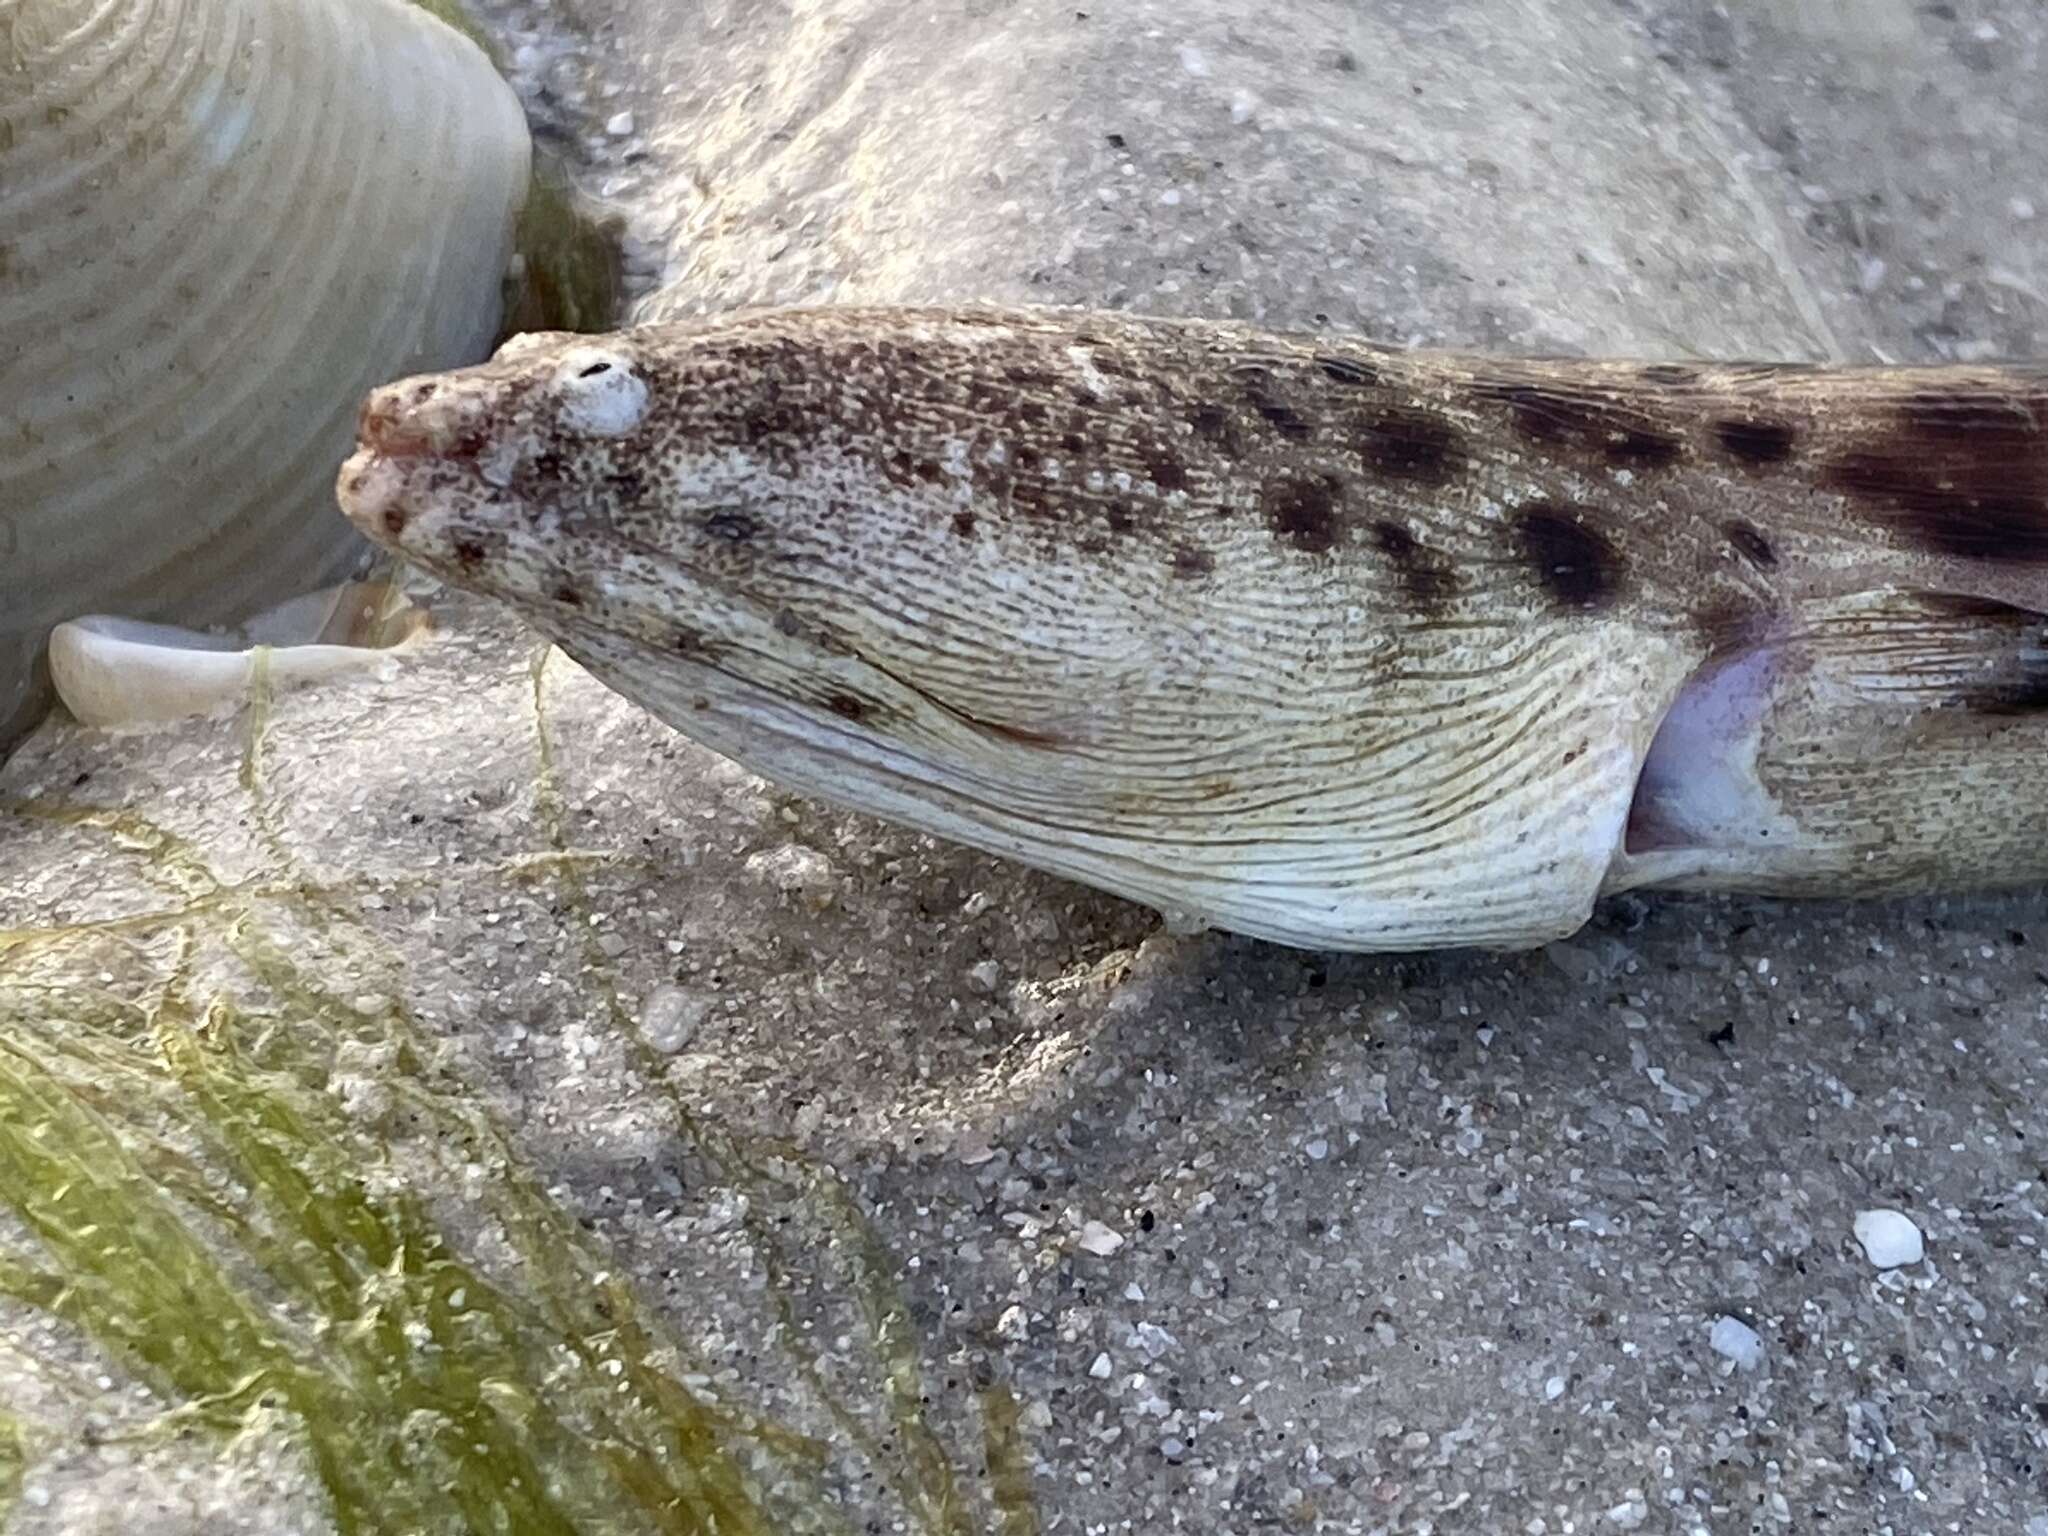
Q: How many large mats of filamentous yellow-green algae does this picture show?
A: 1